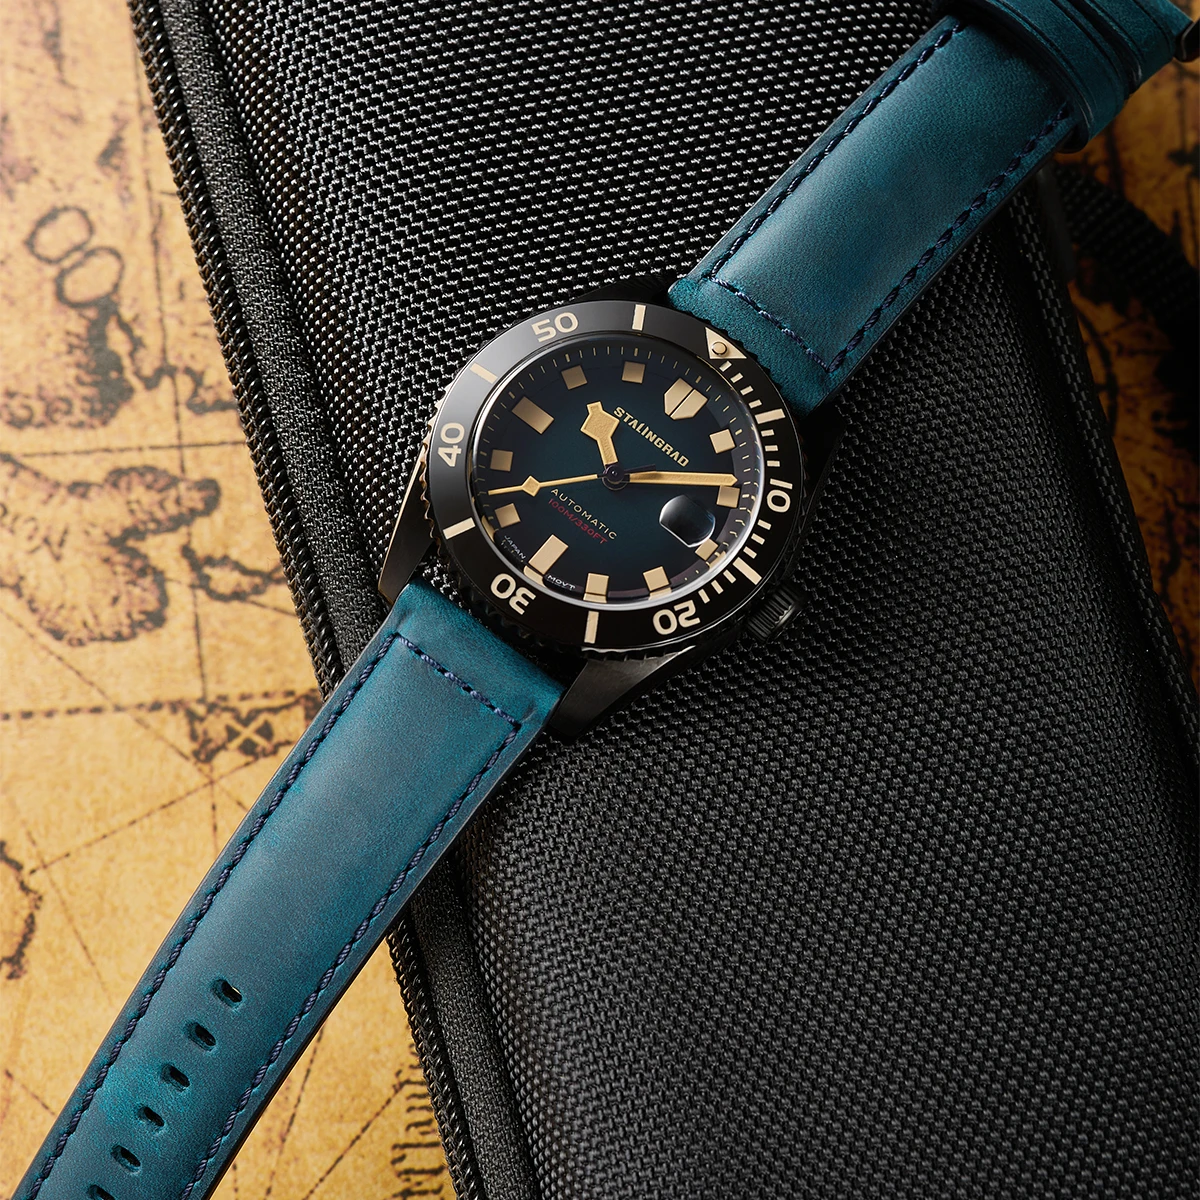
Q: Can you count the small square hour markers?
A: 9